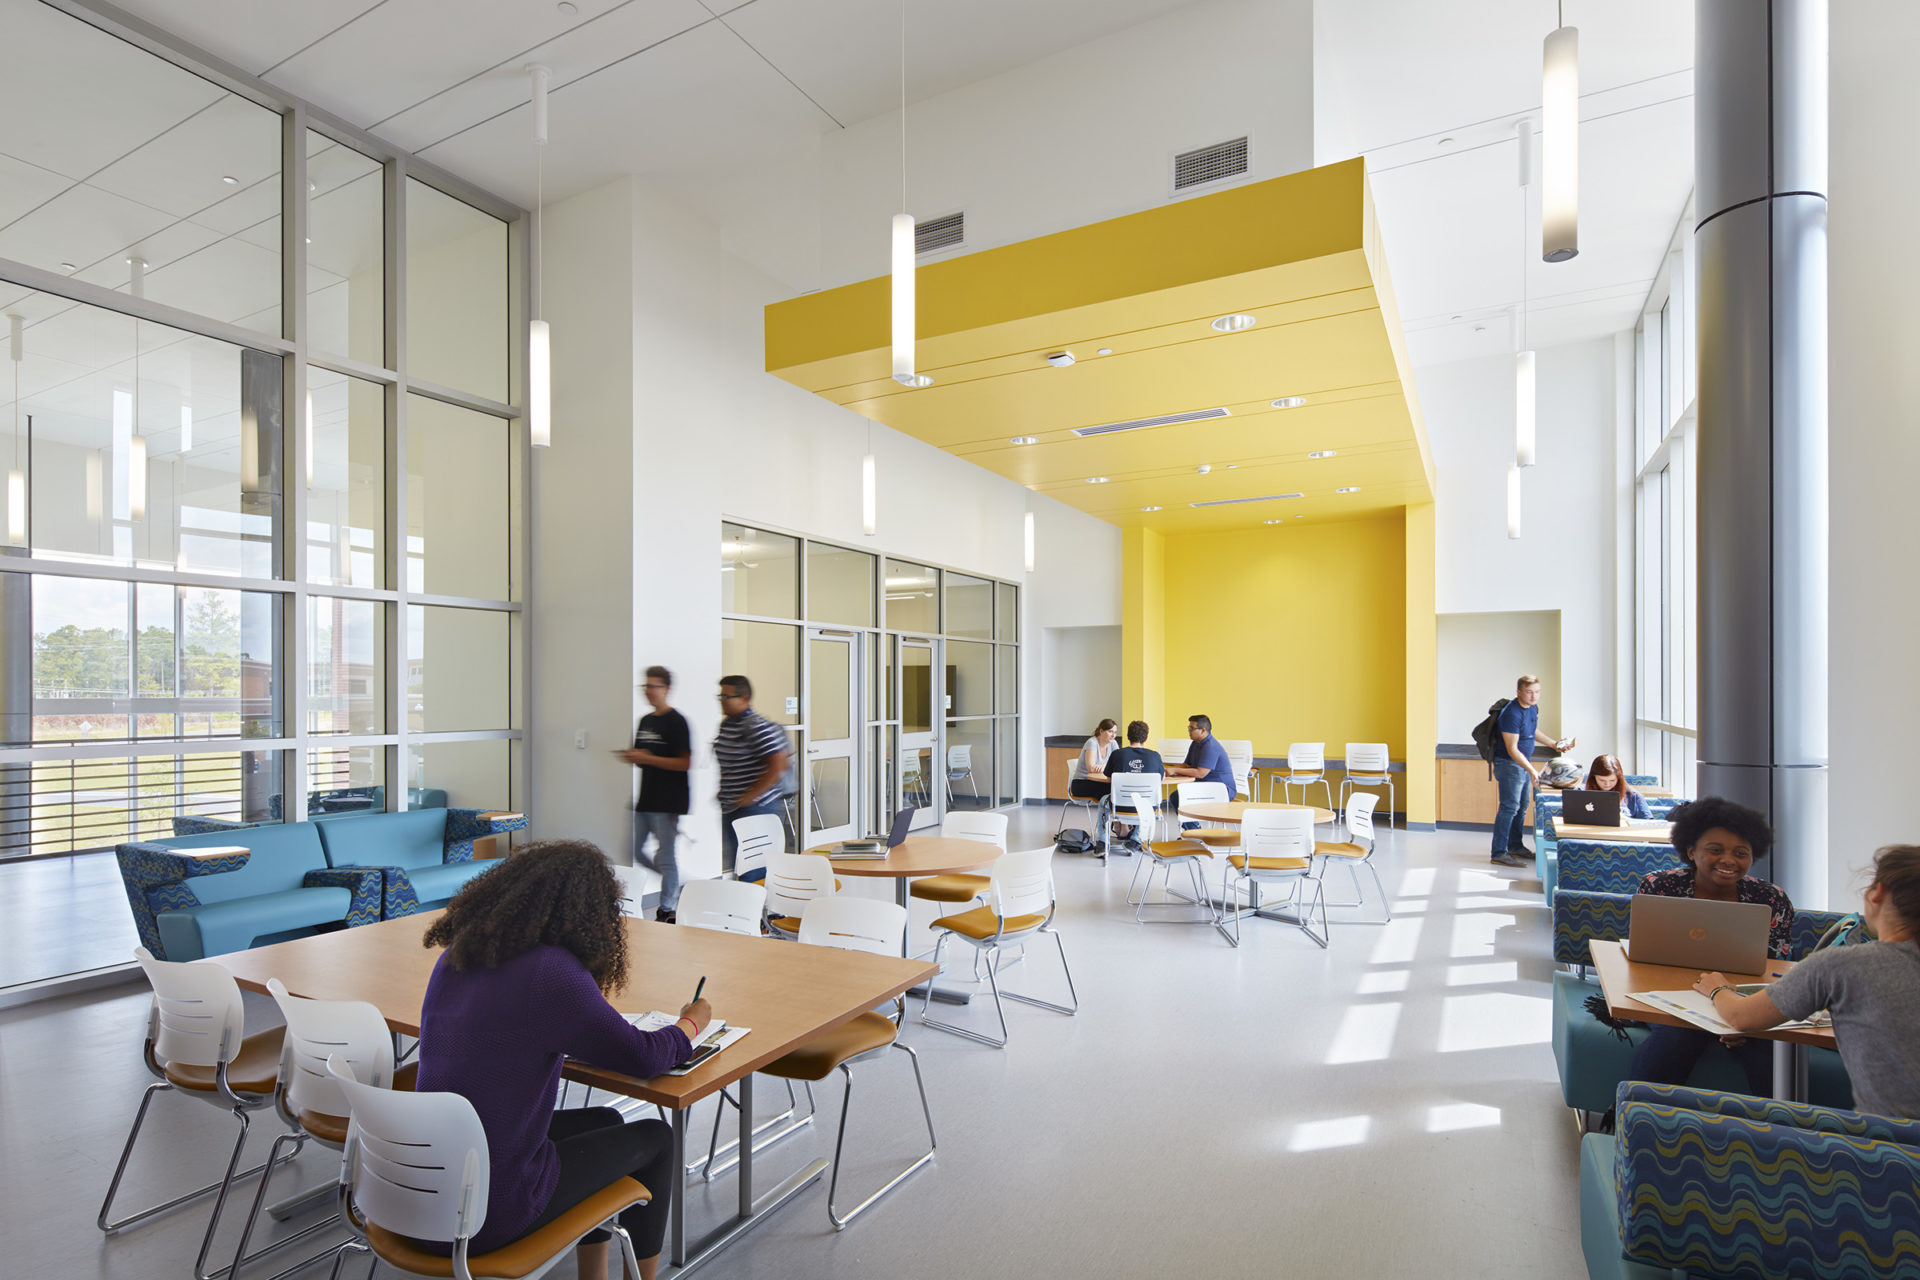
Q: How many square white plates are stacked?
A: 0